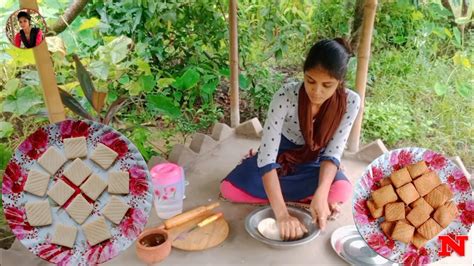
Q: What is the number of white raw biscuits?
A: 13